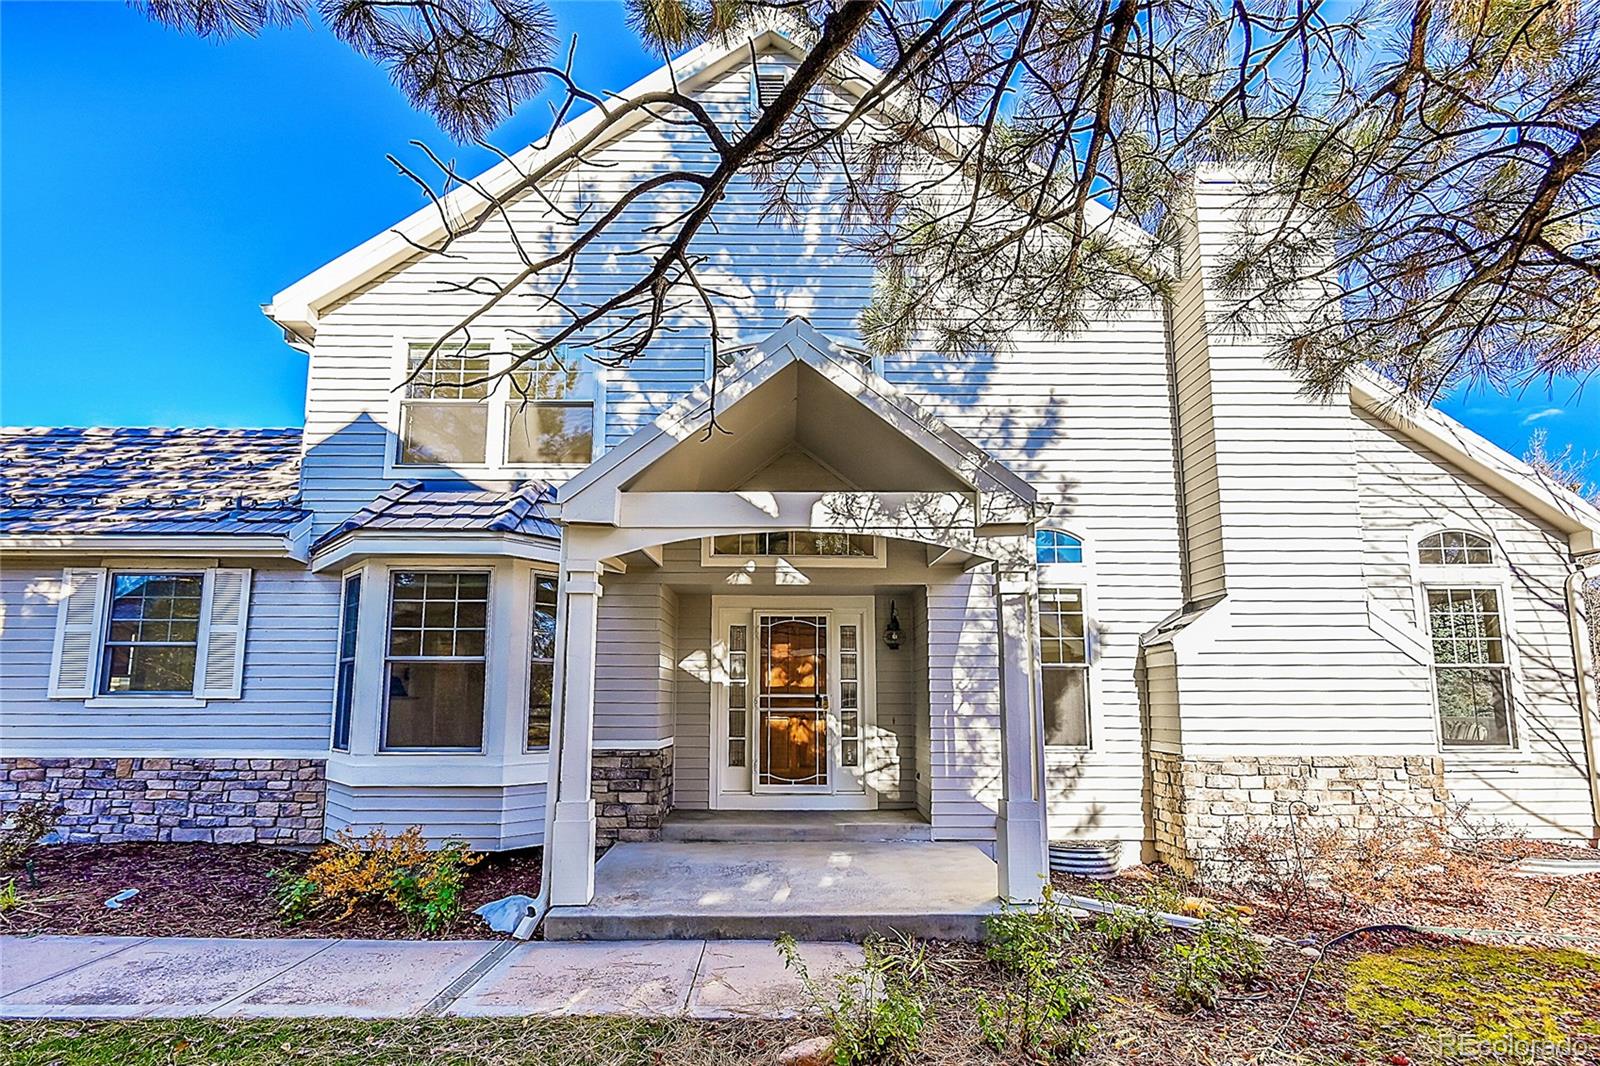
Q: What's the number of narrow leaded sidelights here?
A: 2